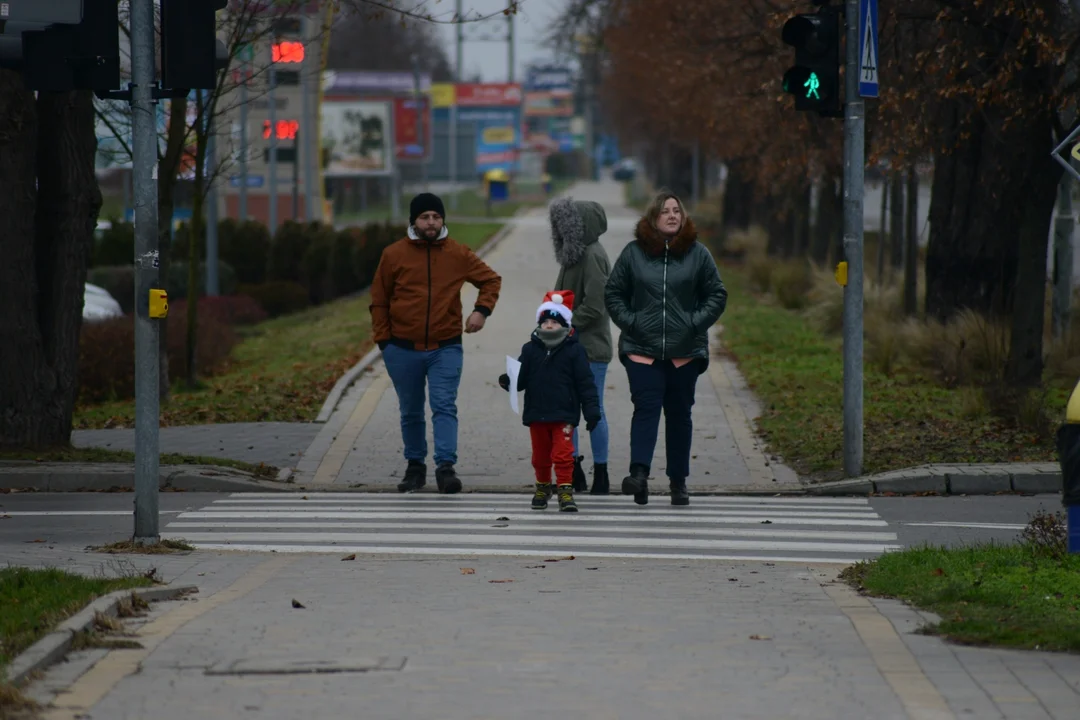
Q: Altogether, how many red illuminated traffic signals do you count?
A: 0